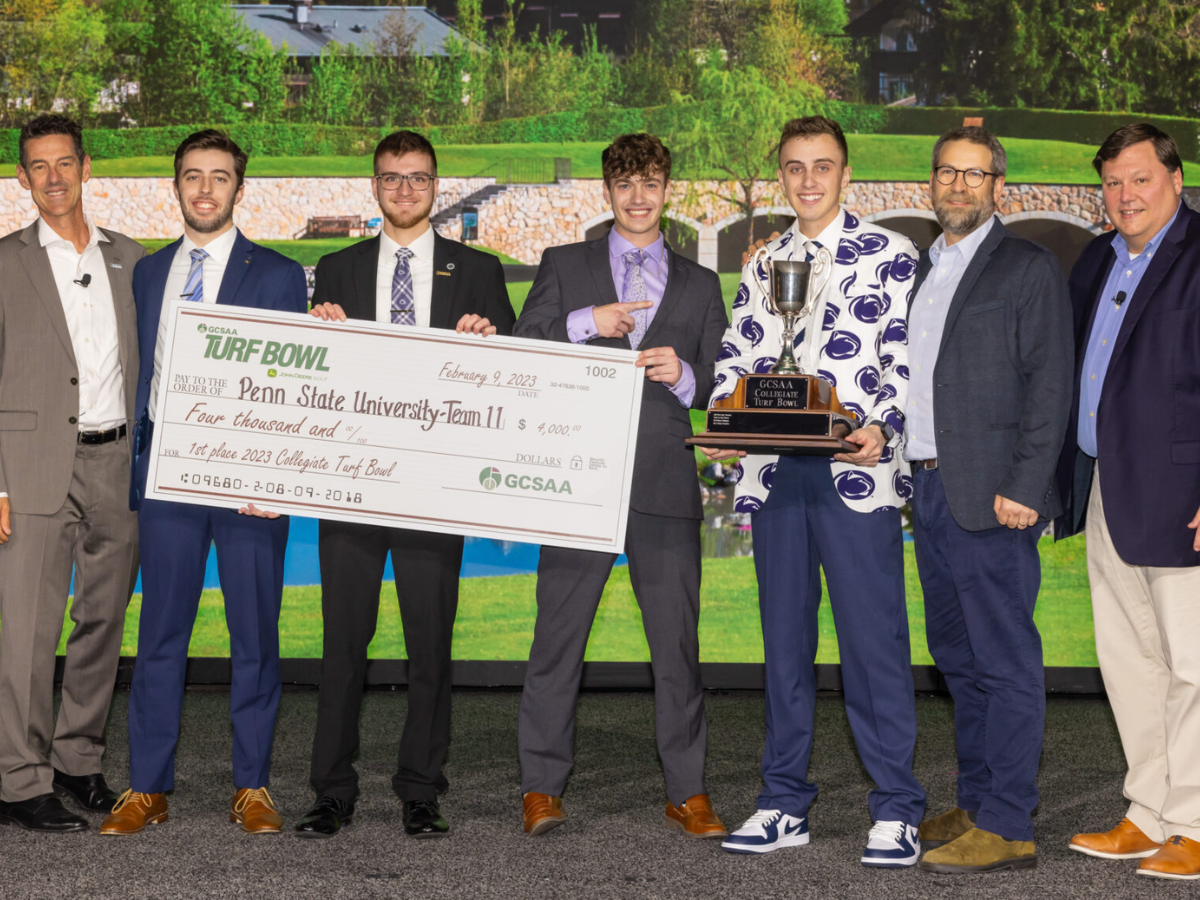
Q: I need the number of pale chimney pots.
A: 1